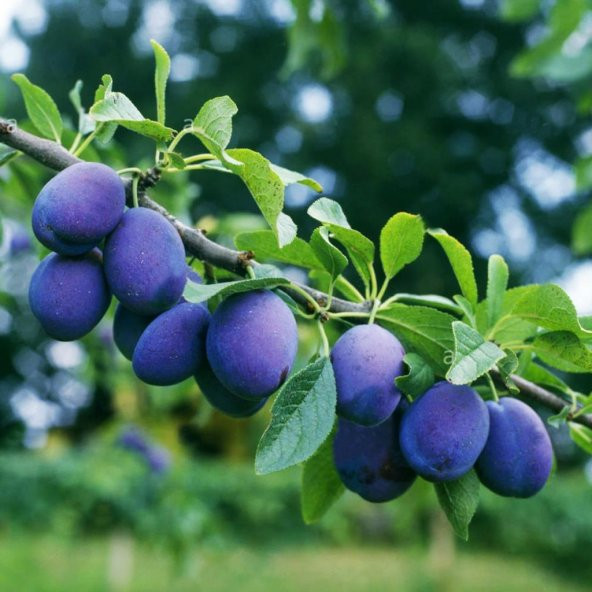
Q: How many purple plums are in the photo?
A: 11